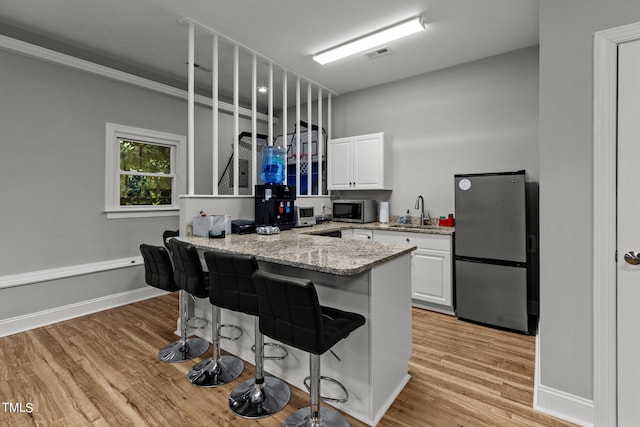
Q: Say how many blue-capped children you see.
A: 0